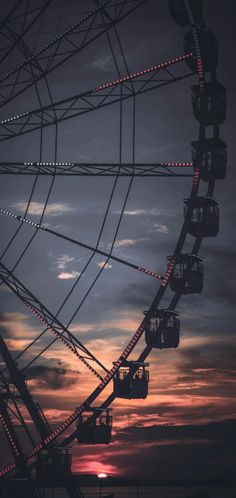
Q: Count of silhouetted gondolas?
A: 10